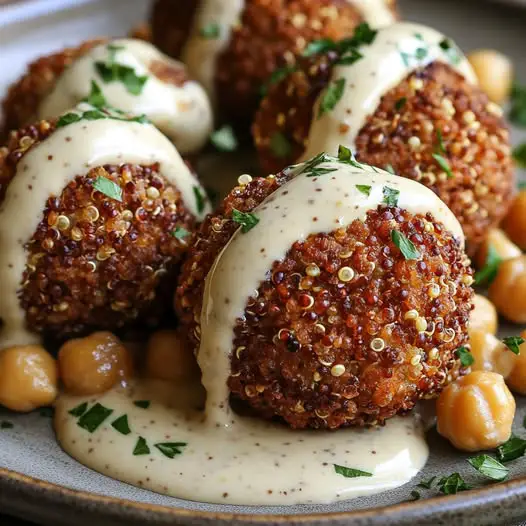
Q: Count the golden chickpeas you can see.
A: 11